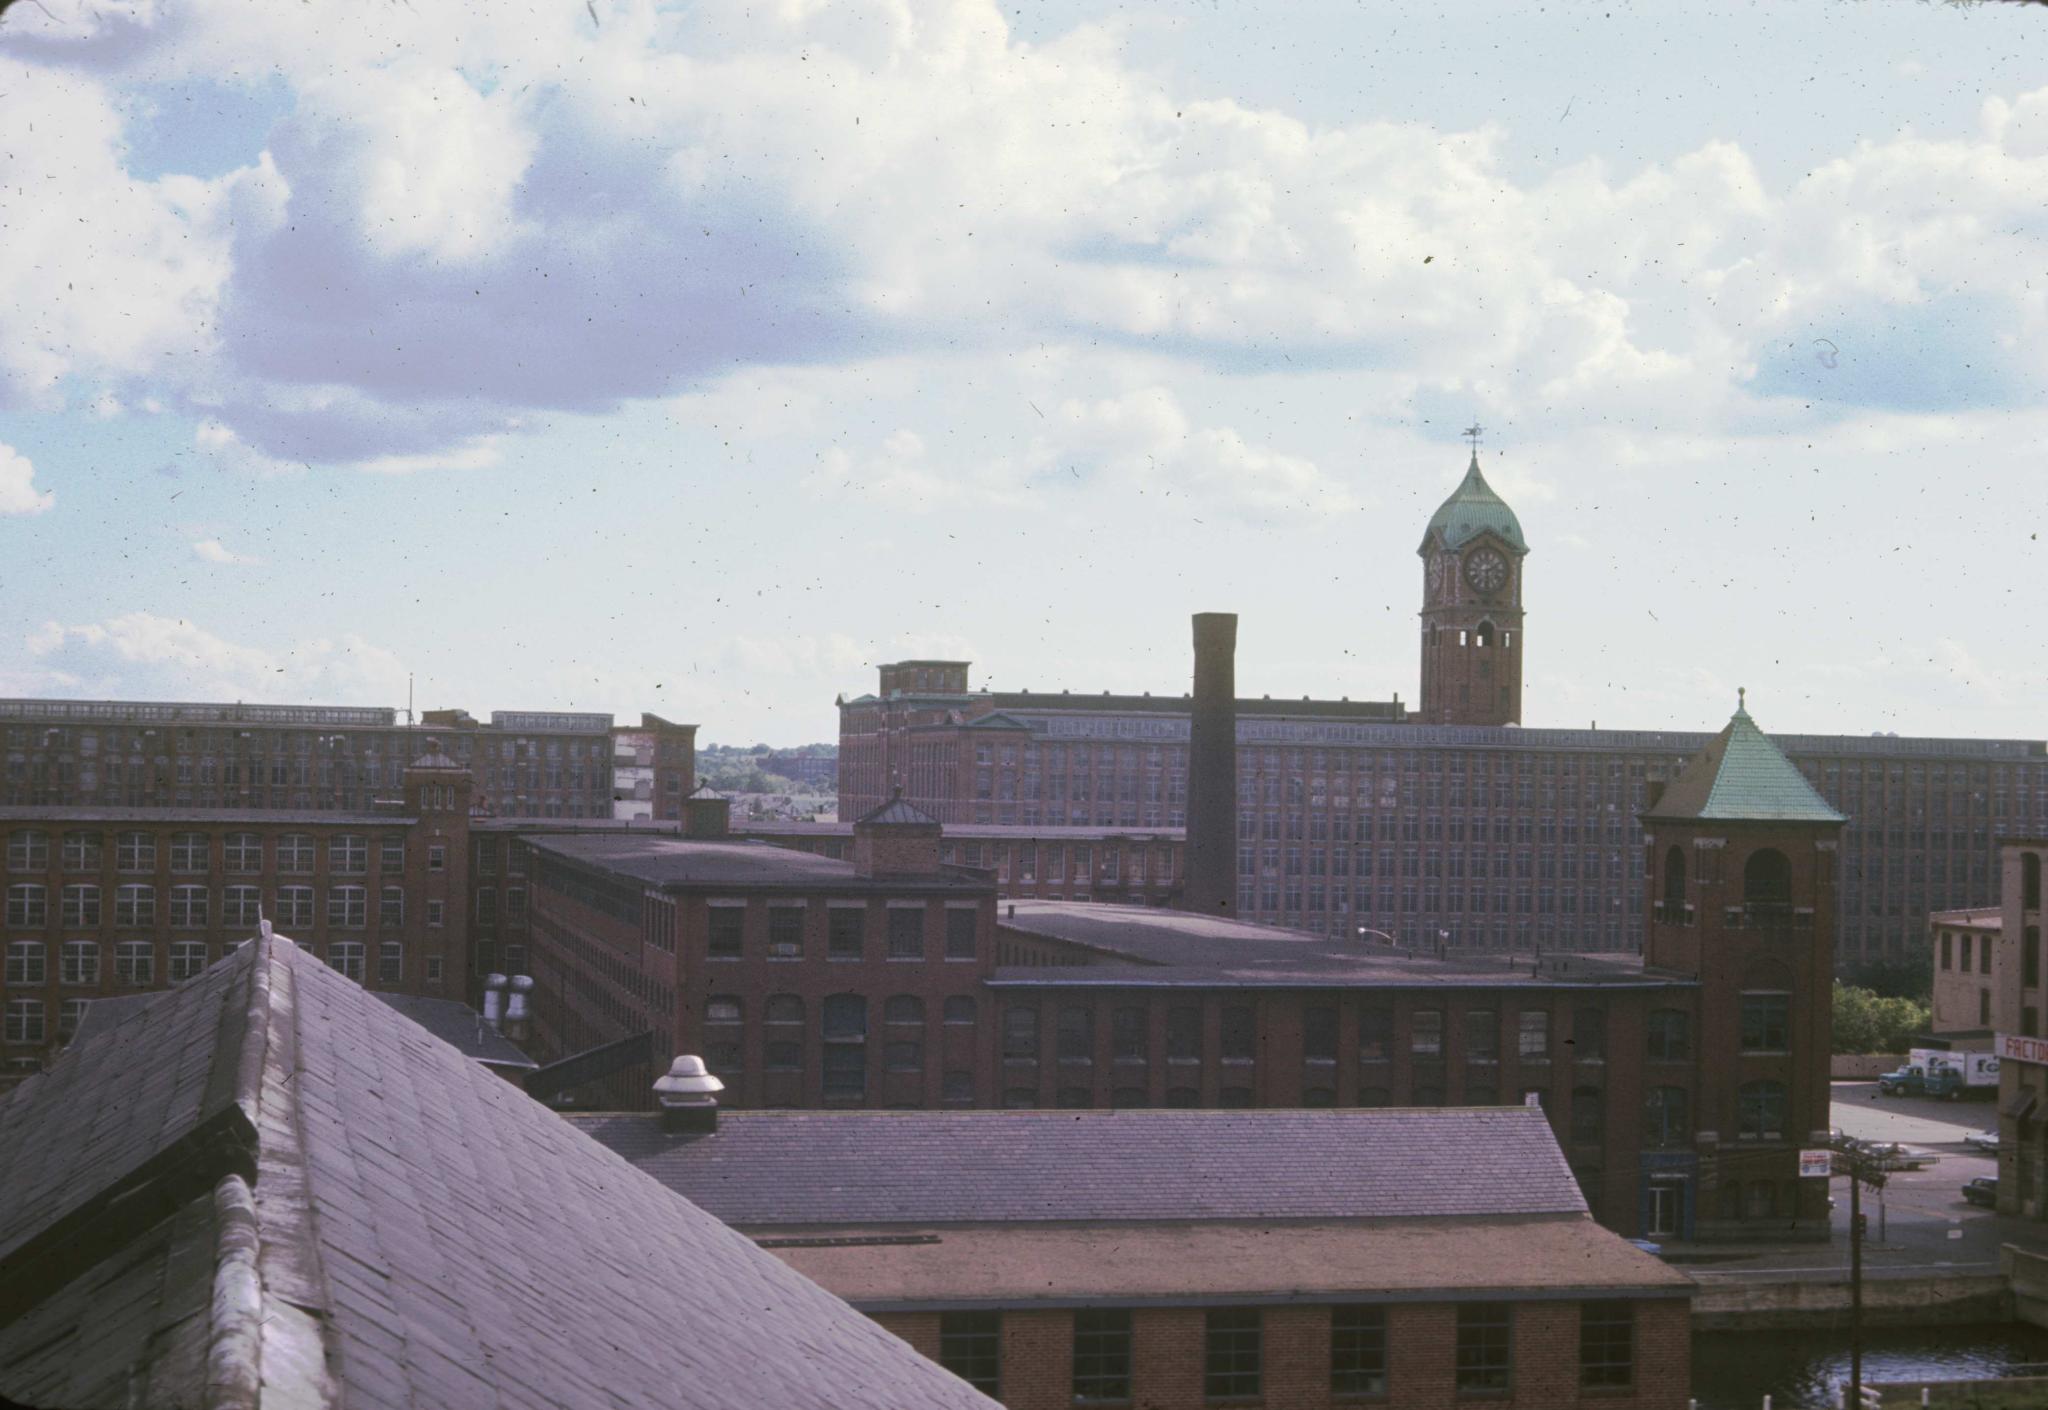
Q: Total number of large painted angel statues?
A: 0